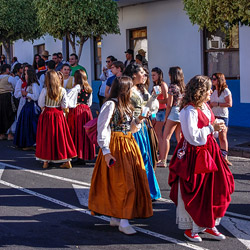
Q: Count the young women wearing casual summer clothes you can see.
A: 3